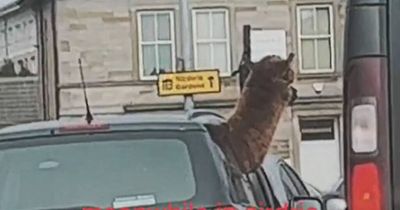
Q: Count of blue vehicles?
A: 0